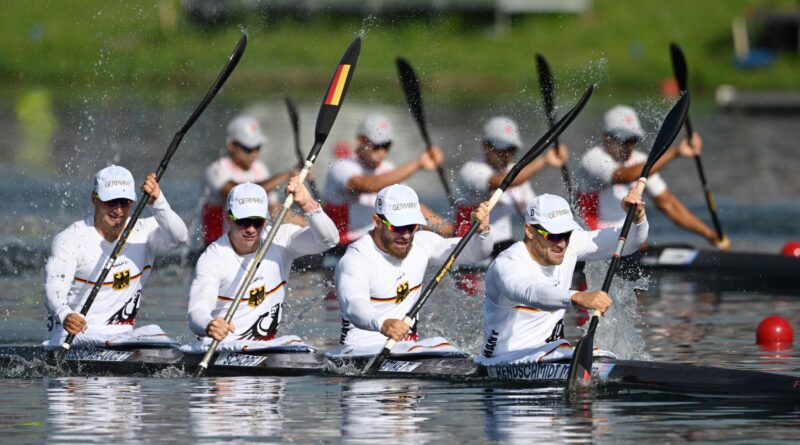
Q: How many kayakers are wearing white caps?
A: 8